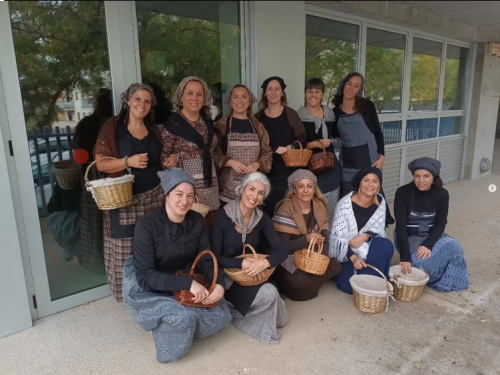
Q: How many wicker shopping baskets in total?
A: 9